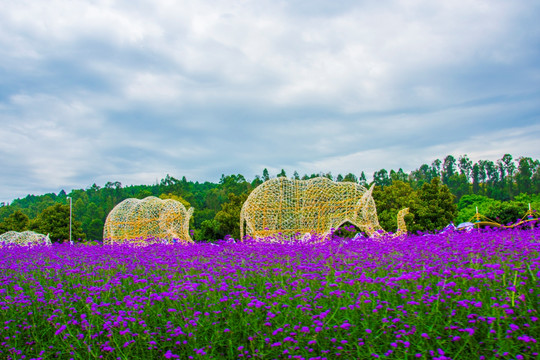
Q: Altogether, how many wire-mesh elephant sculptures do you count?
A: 3